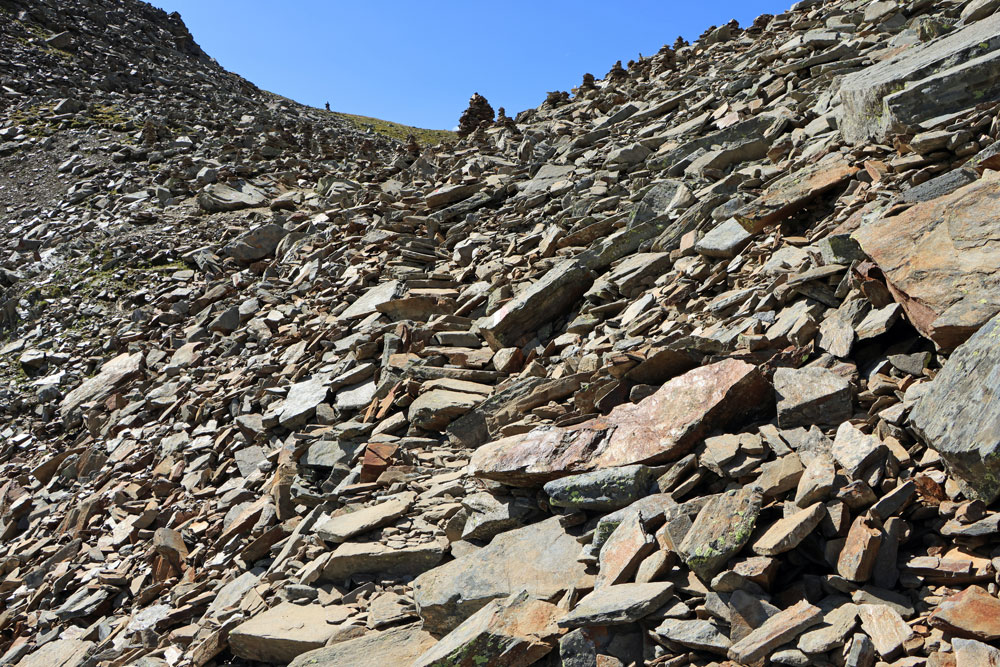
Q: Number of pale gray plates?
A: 0